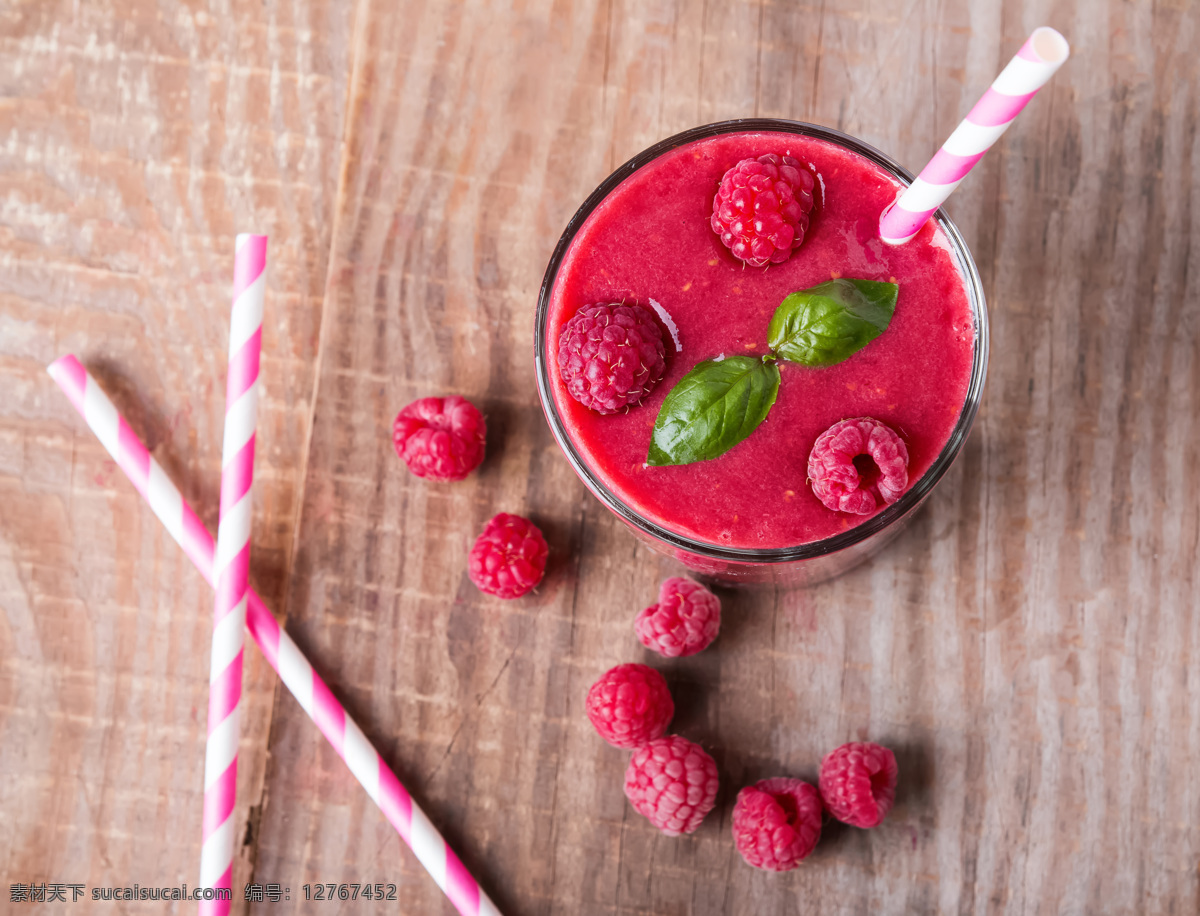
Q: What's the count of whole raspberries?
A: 10